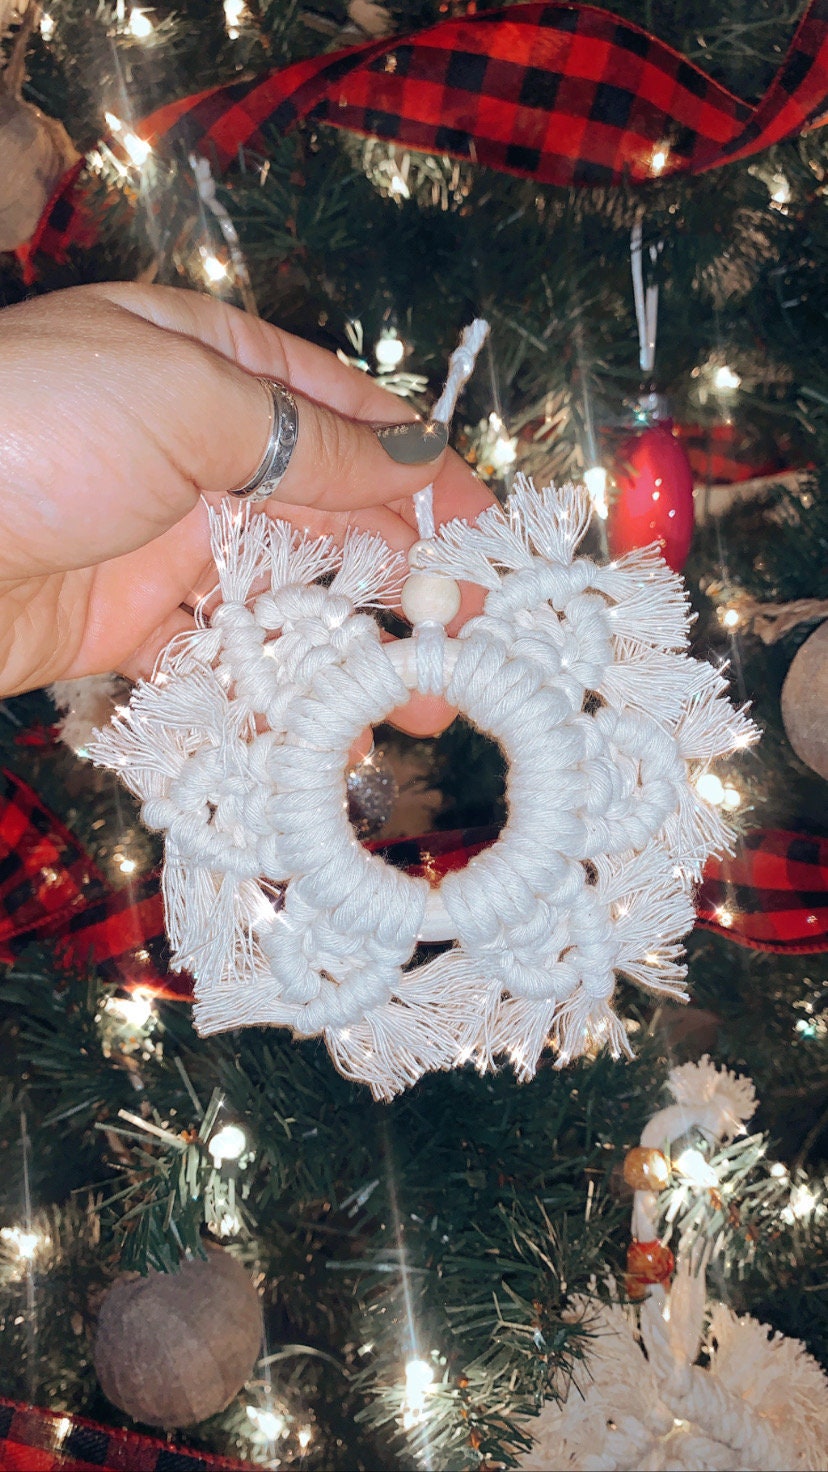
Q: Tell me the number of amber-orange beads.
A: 2